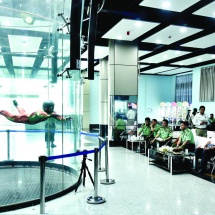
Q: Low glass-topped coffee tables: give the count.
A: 2